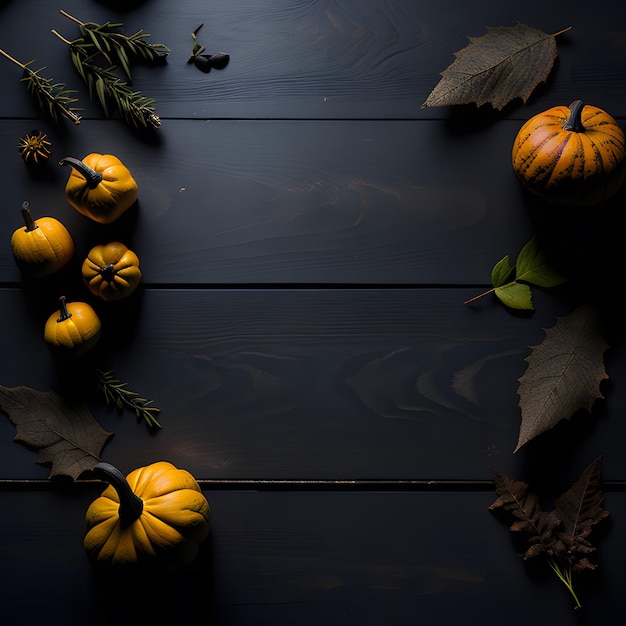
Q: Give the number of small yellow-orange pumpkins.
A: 4